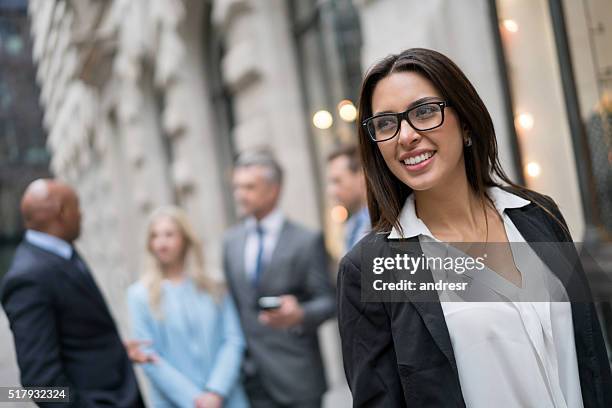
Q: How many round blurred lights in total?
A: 6